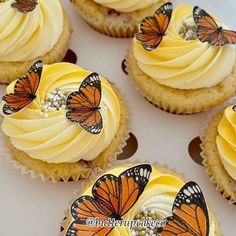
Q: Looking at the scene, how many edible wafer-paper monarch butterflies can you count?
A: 7